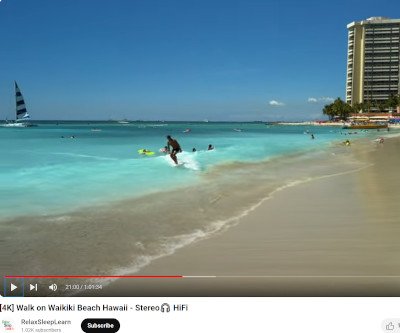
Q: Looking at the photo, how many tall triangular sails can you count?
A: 1